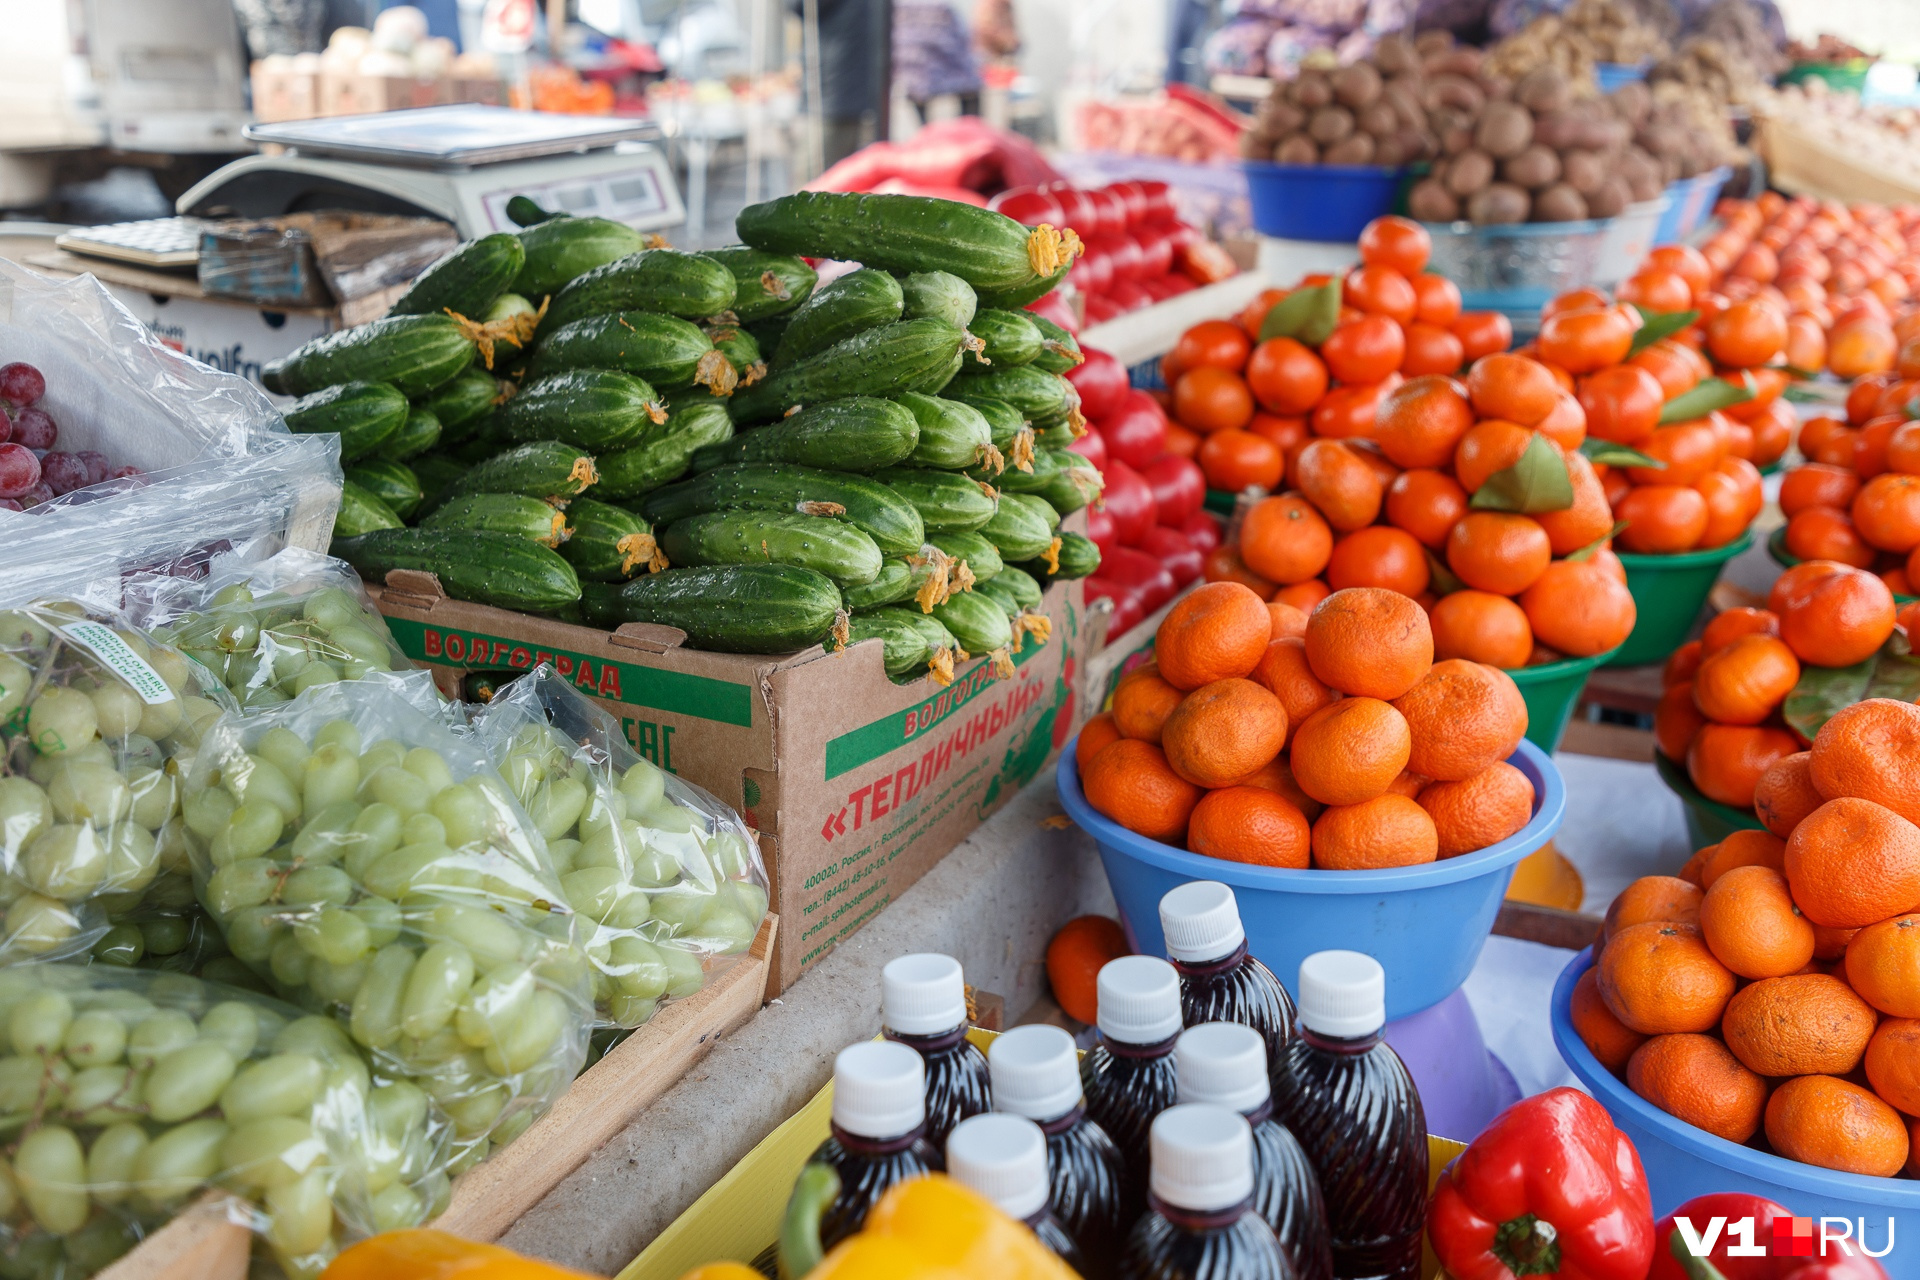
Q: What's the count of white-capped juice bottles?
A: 9